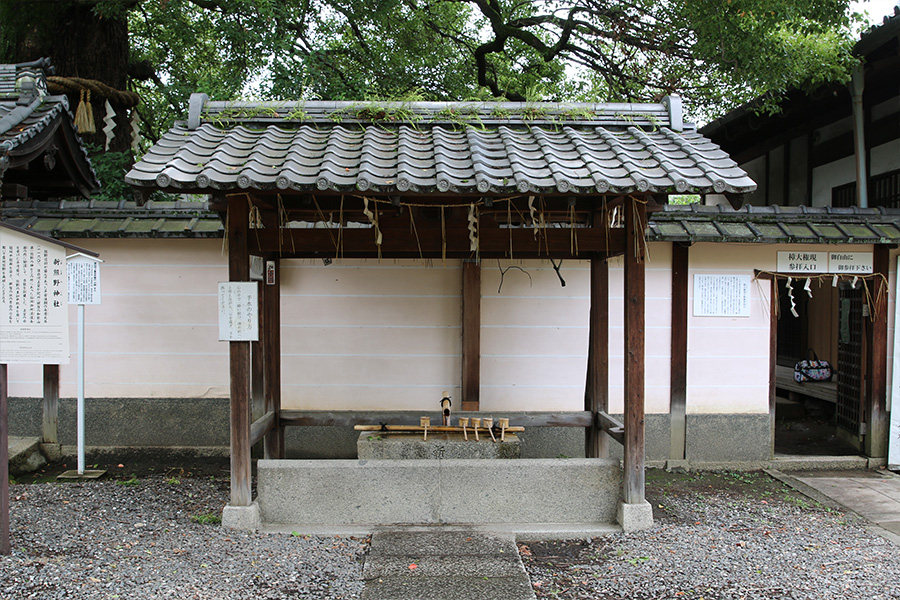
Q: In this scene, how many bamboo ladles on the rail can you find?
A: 5